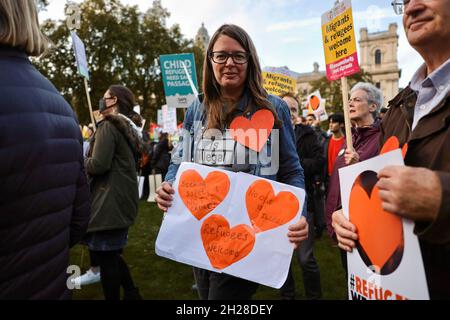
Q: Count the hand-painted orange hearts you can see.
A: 3